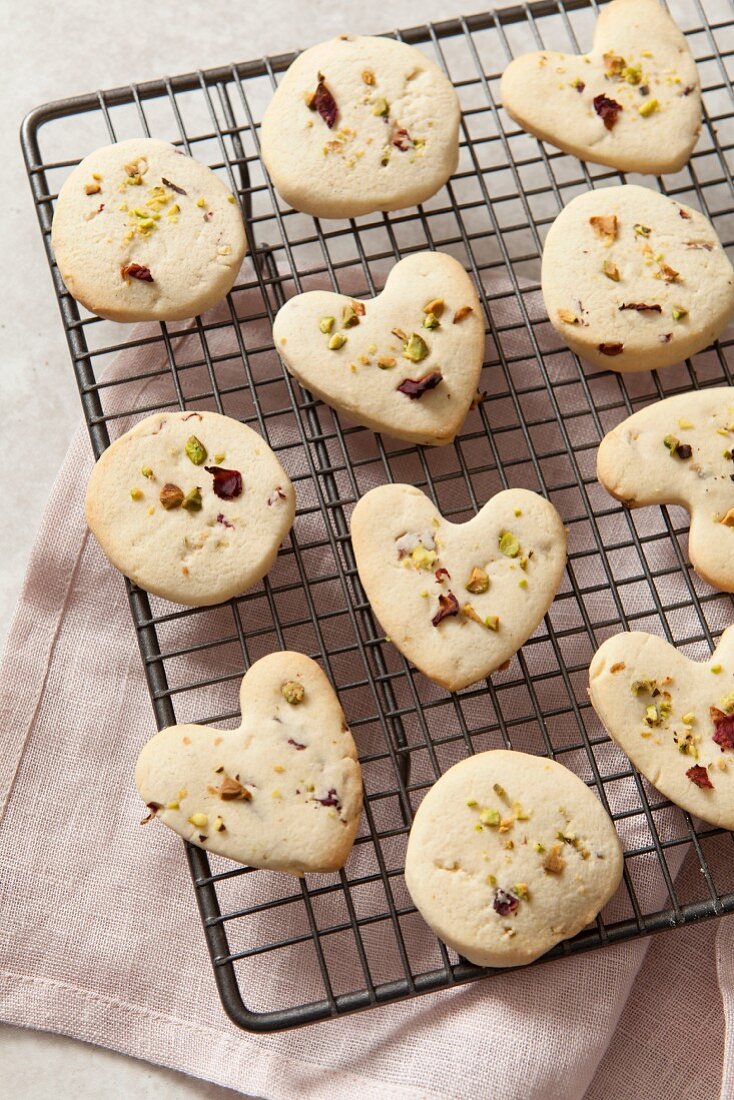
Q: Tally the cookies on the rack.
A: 11